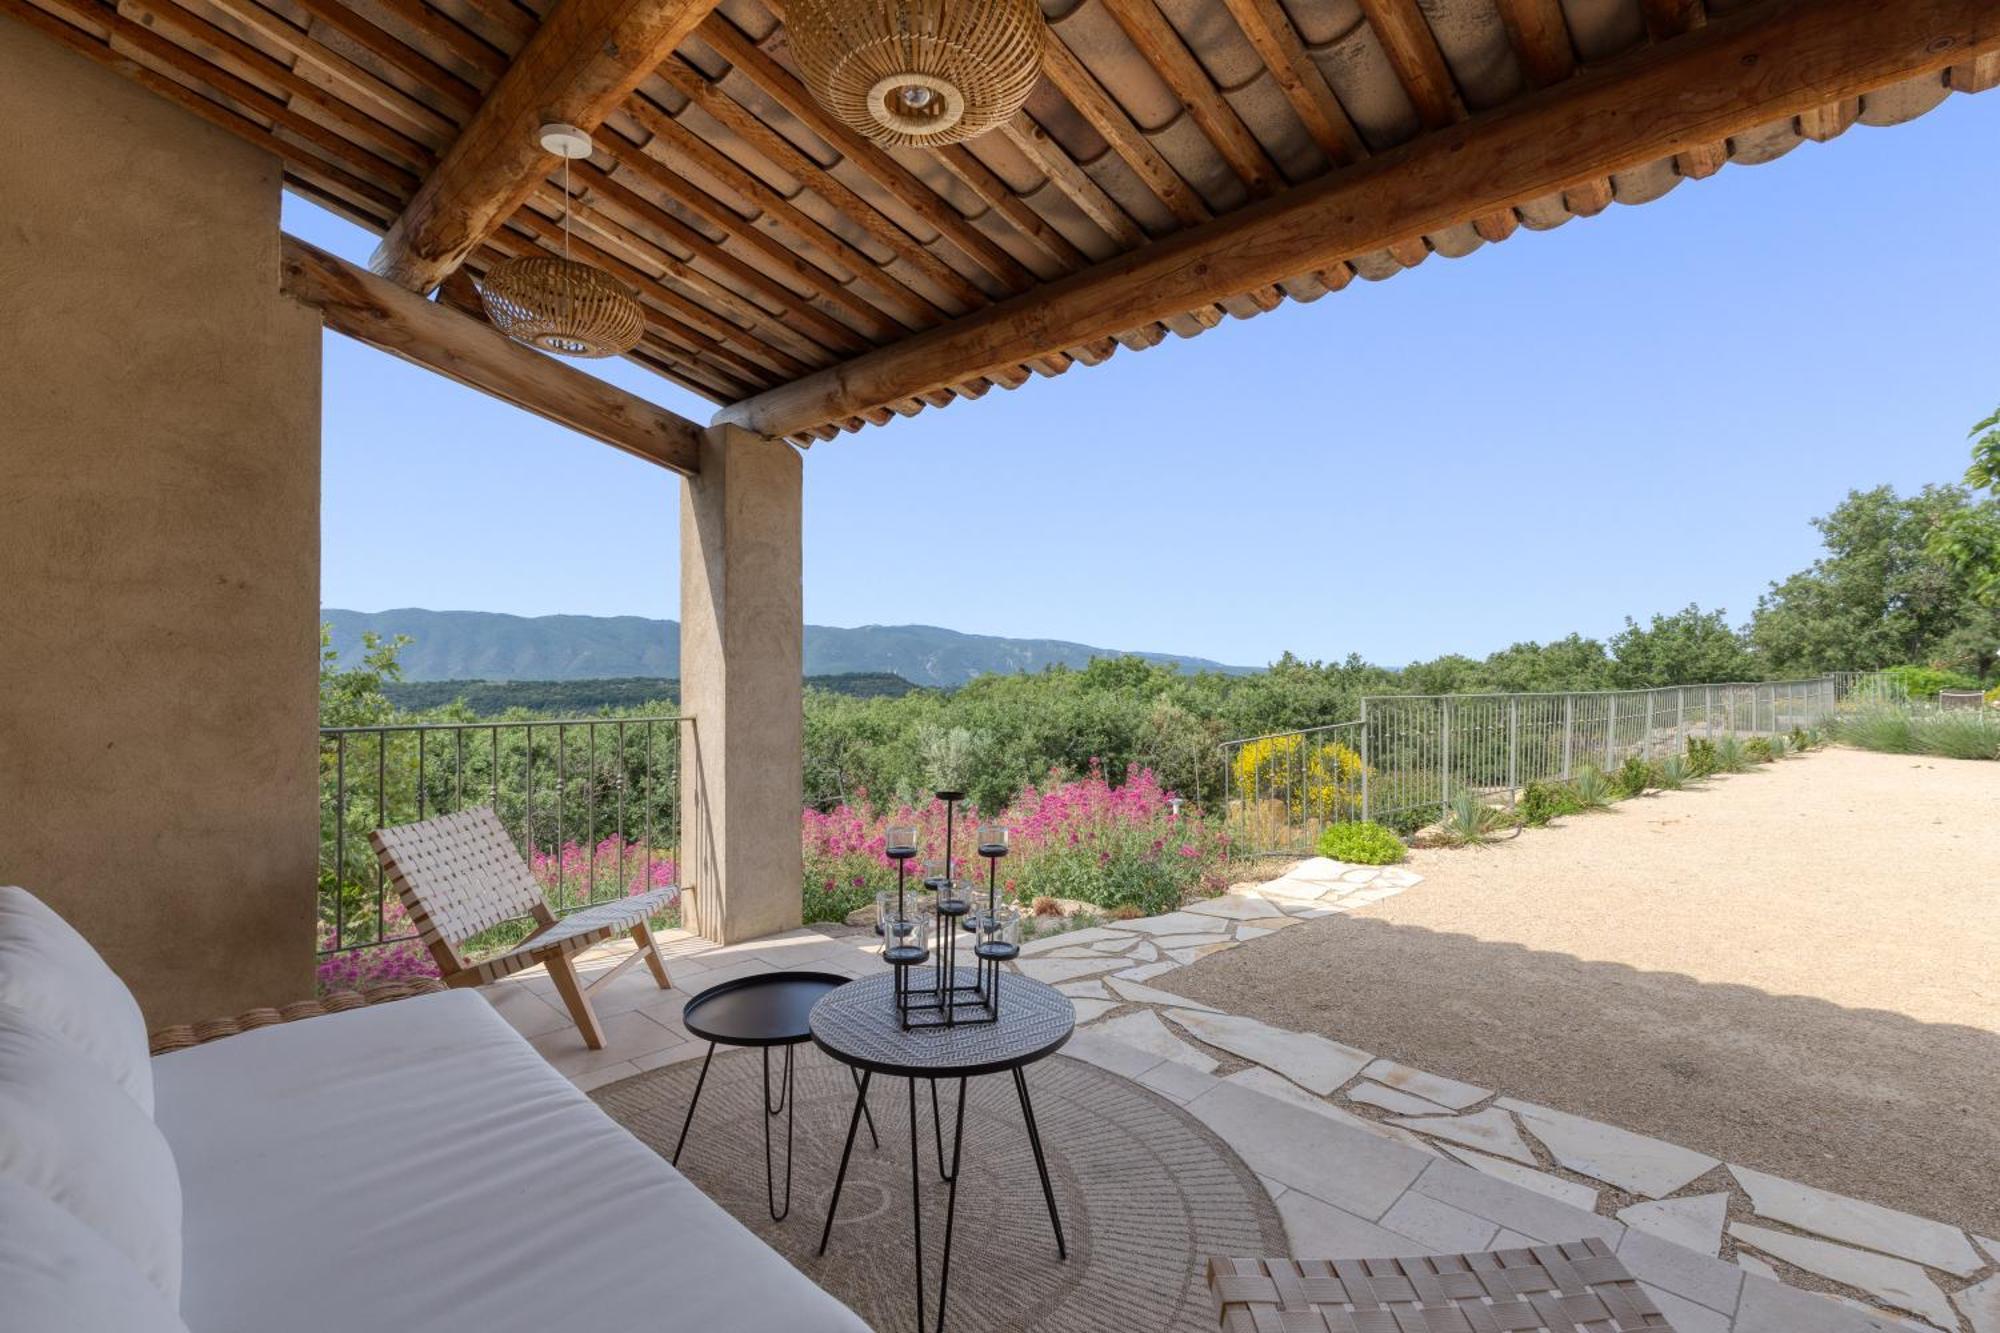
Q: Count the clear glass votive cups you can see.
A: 8